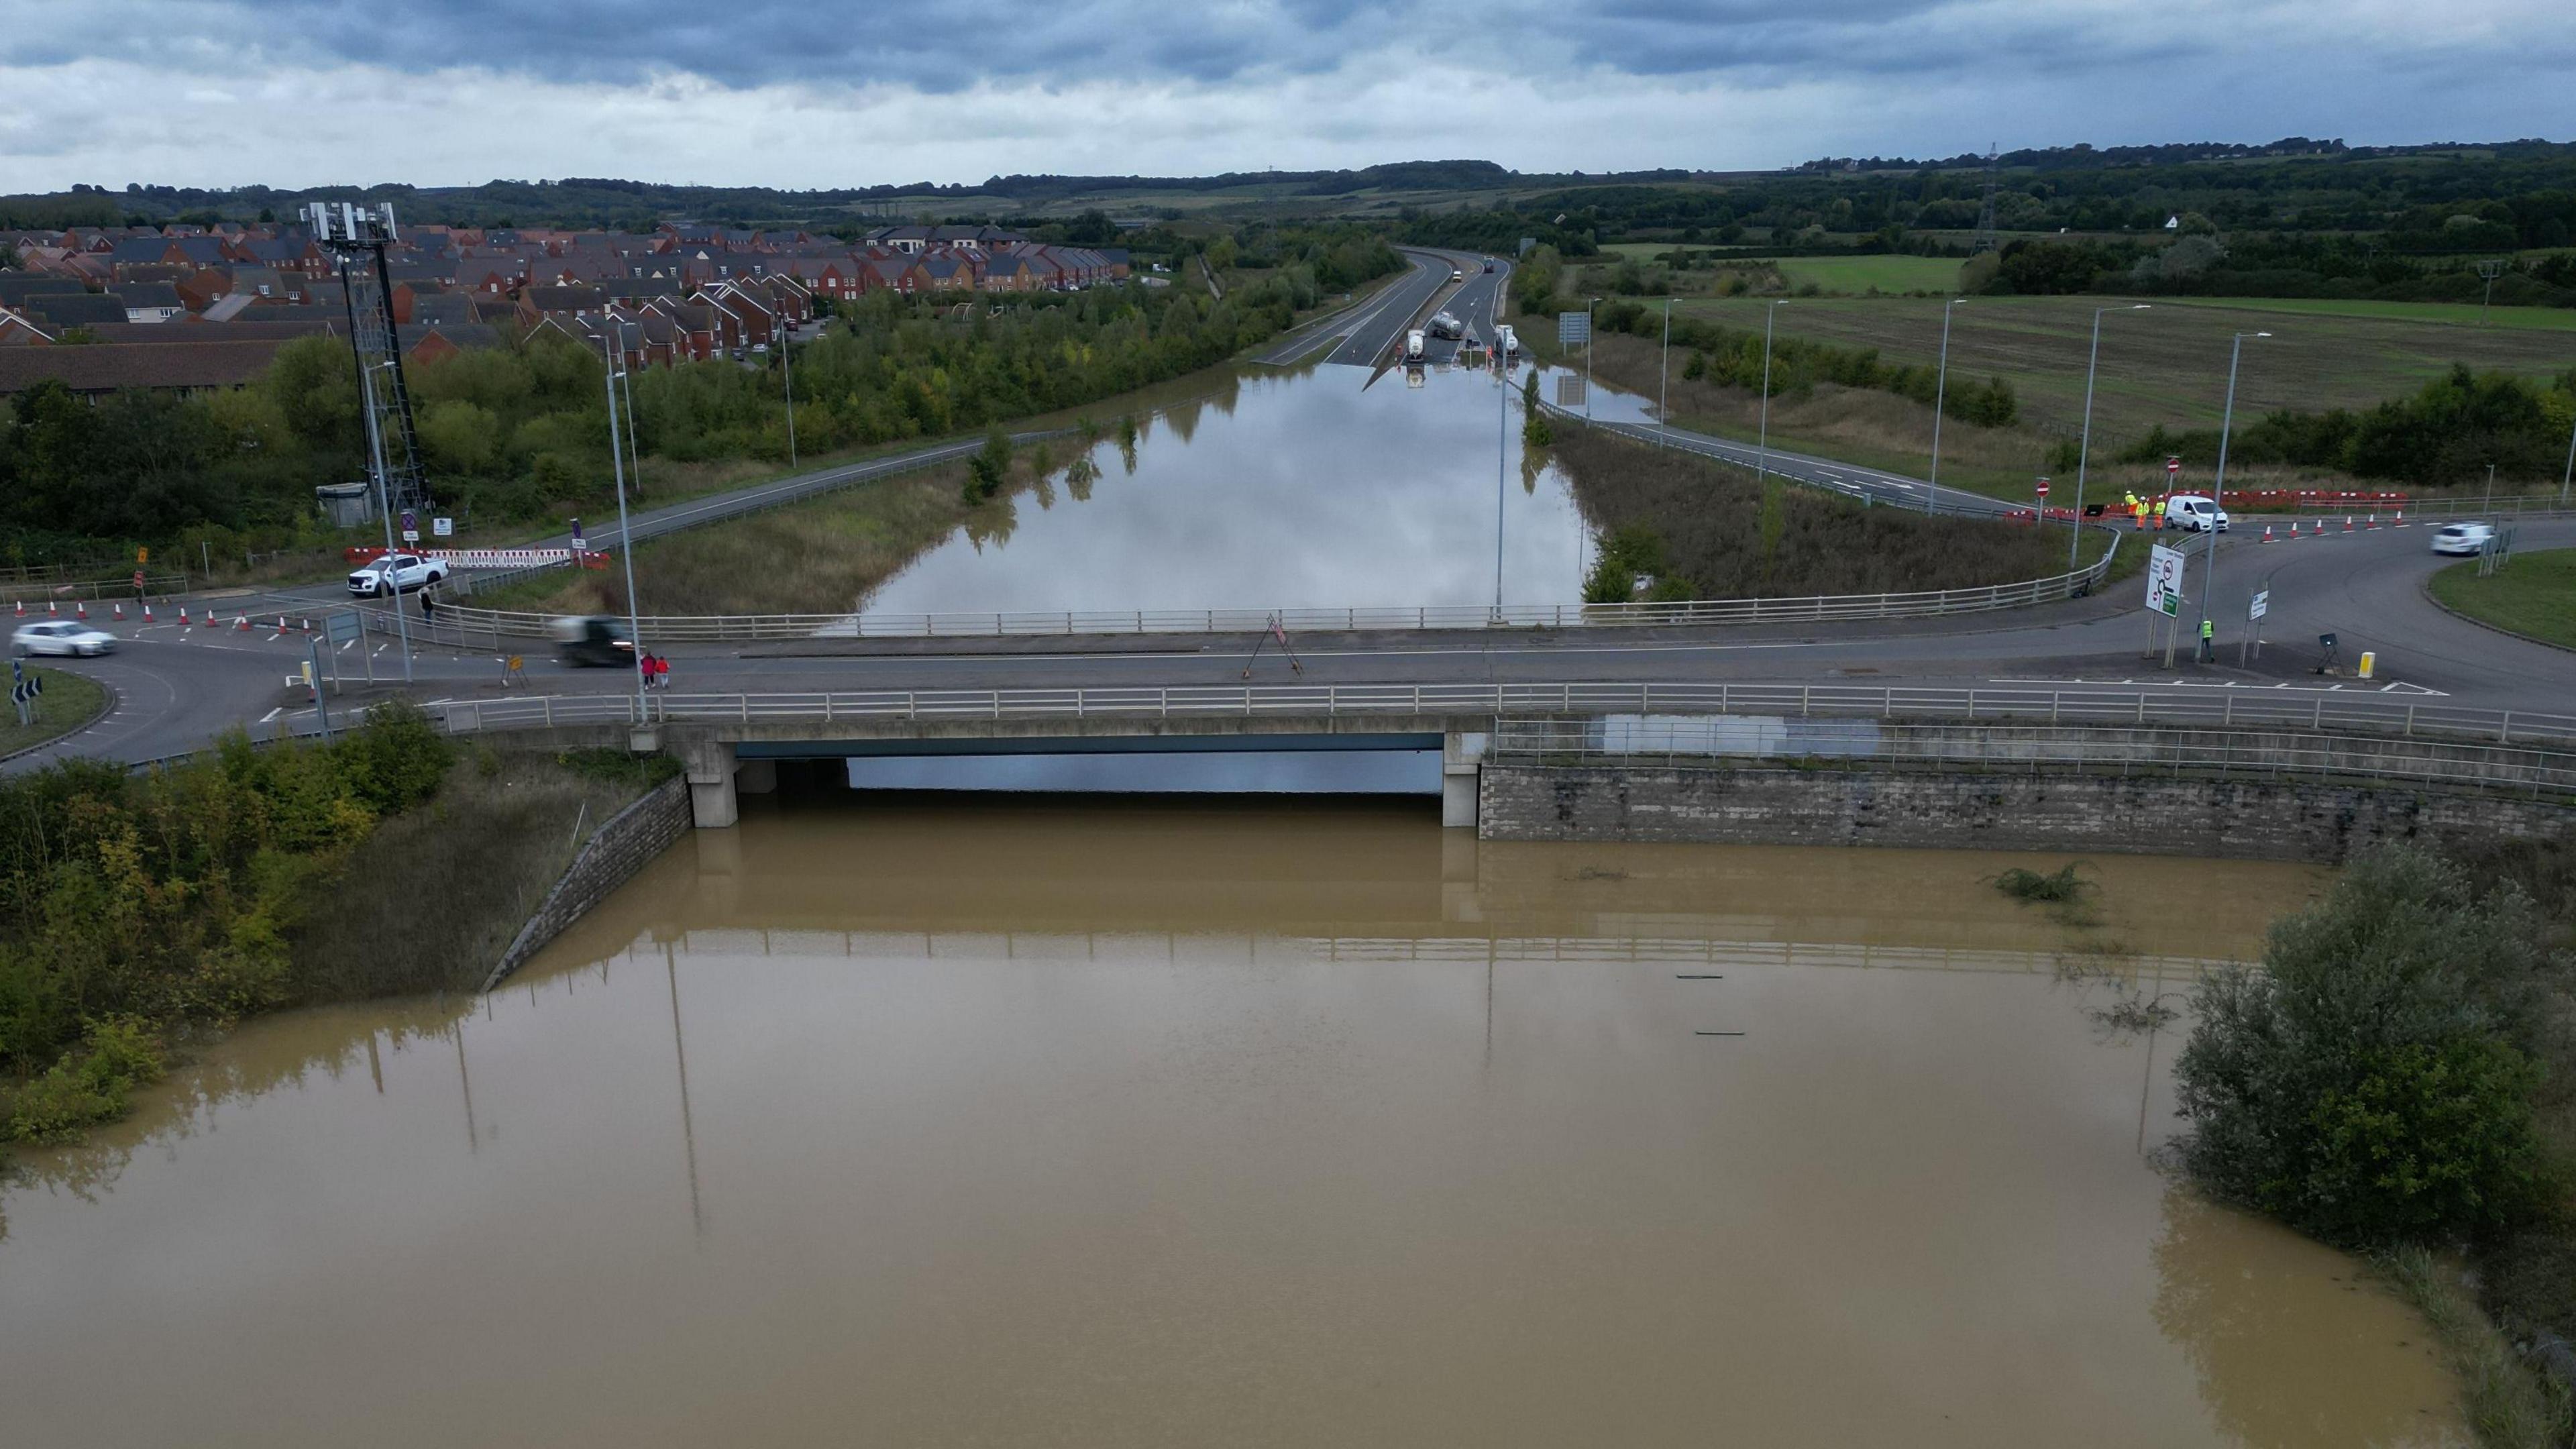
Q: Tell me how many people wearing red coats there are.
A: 2